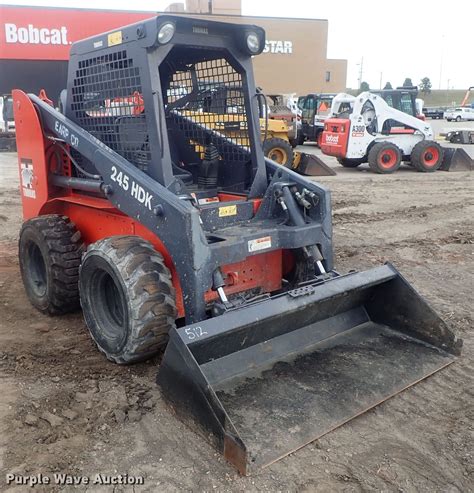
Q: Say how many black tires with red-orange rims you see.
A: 2